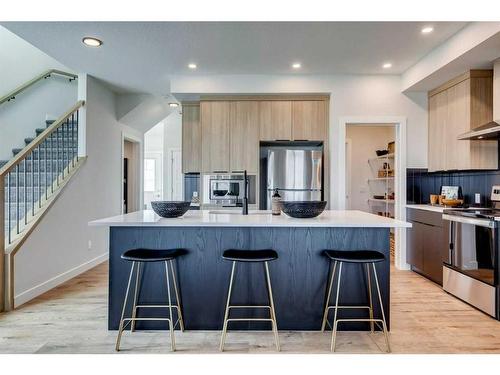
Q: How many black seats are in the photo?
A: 3